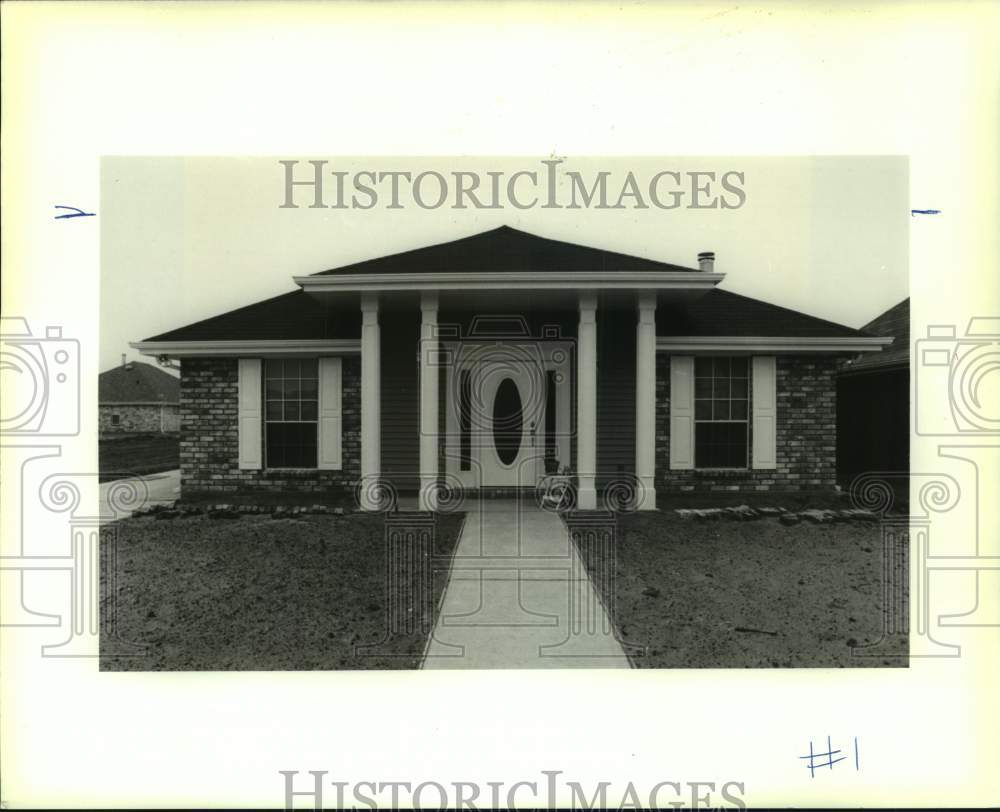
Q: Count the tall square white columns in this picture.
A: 4